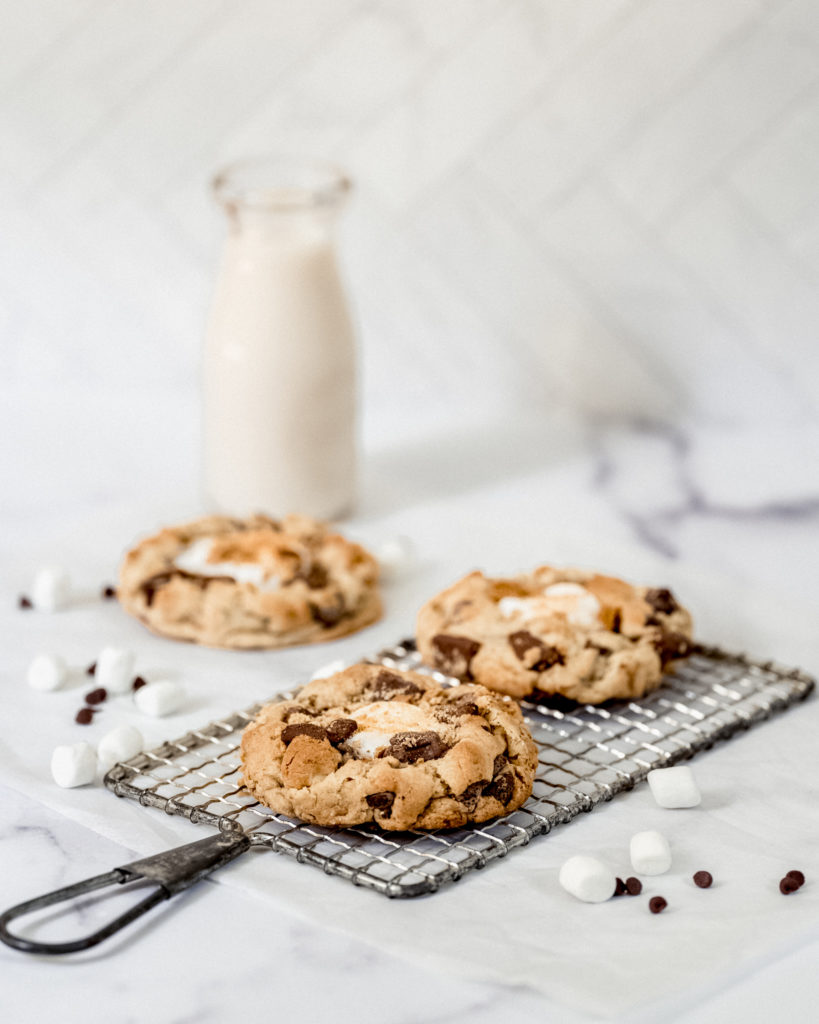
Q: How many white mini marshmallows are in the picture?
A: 11